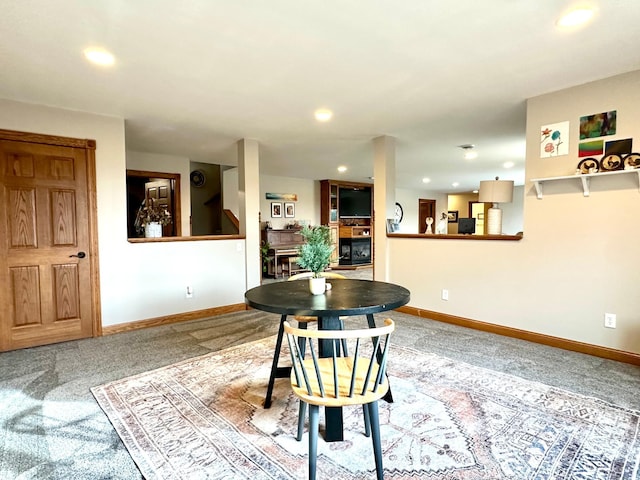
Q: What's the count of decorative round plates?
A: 3